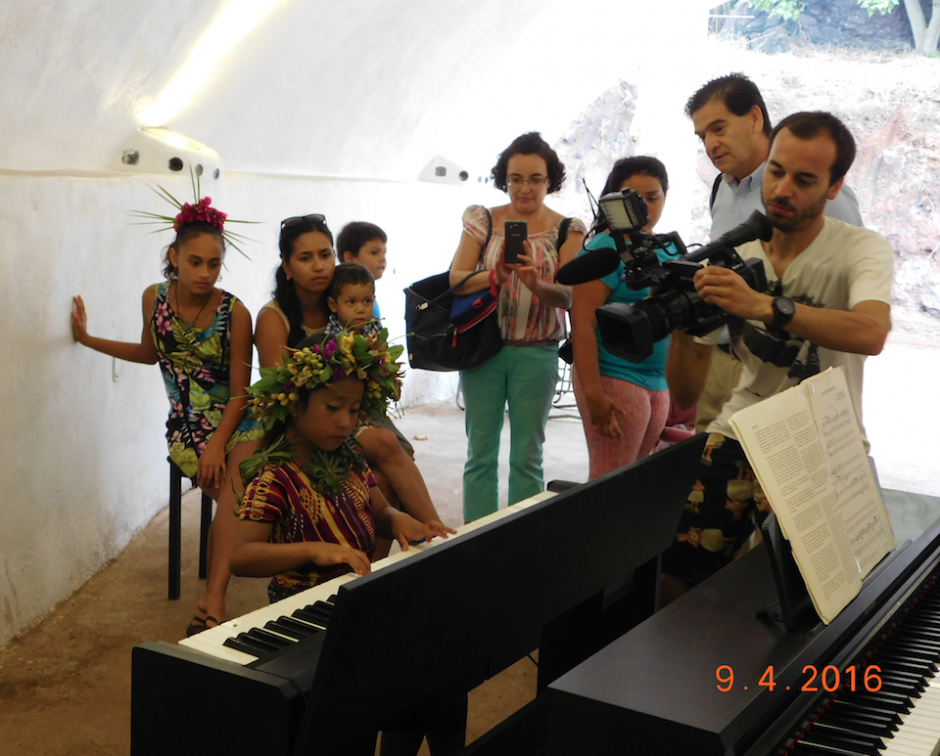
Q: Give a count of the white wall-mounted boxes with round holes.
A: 2